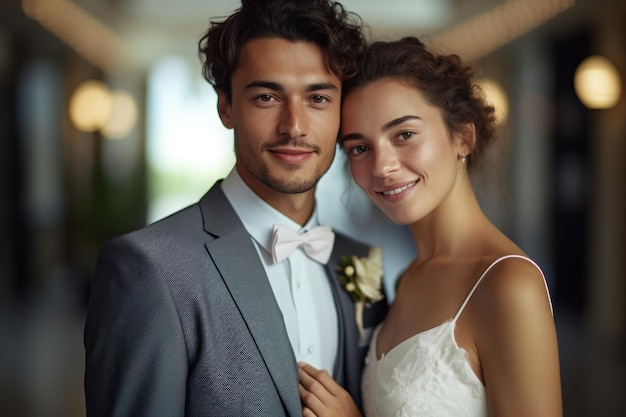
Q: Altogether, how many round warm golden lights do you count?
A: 4